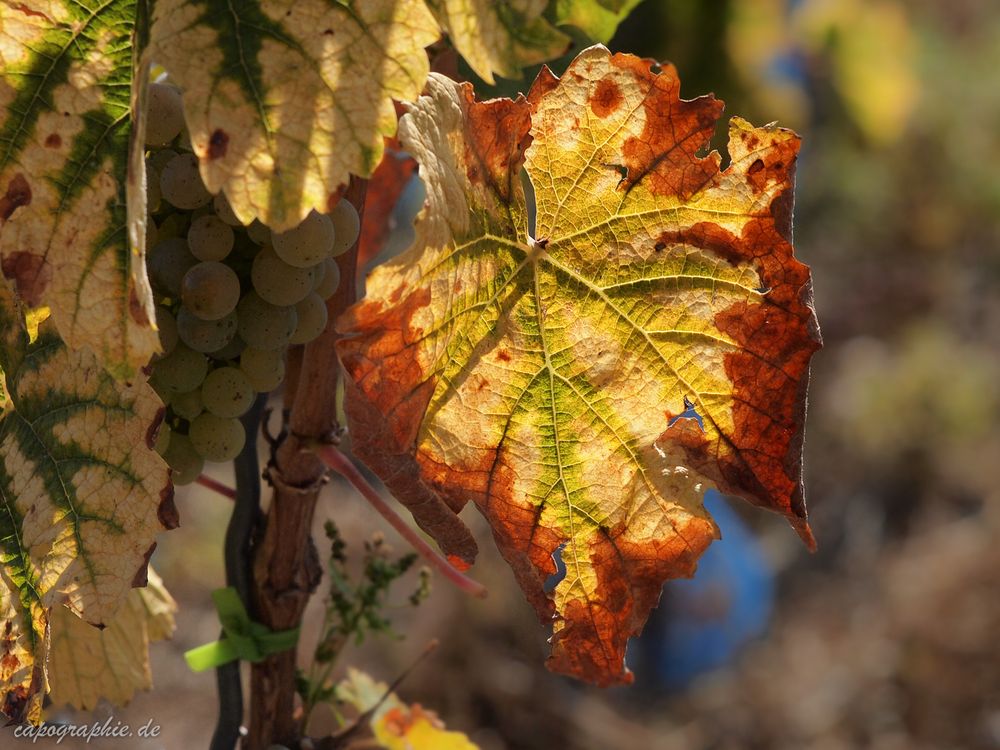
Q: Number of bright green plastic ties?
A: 1